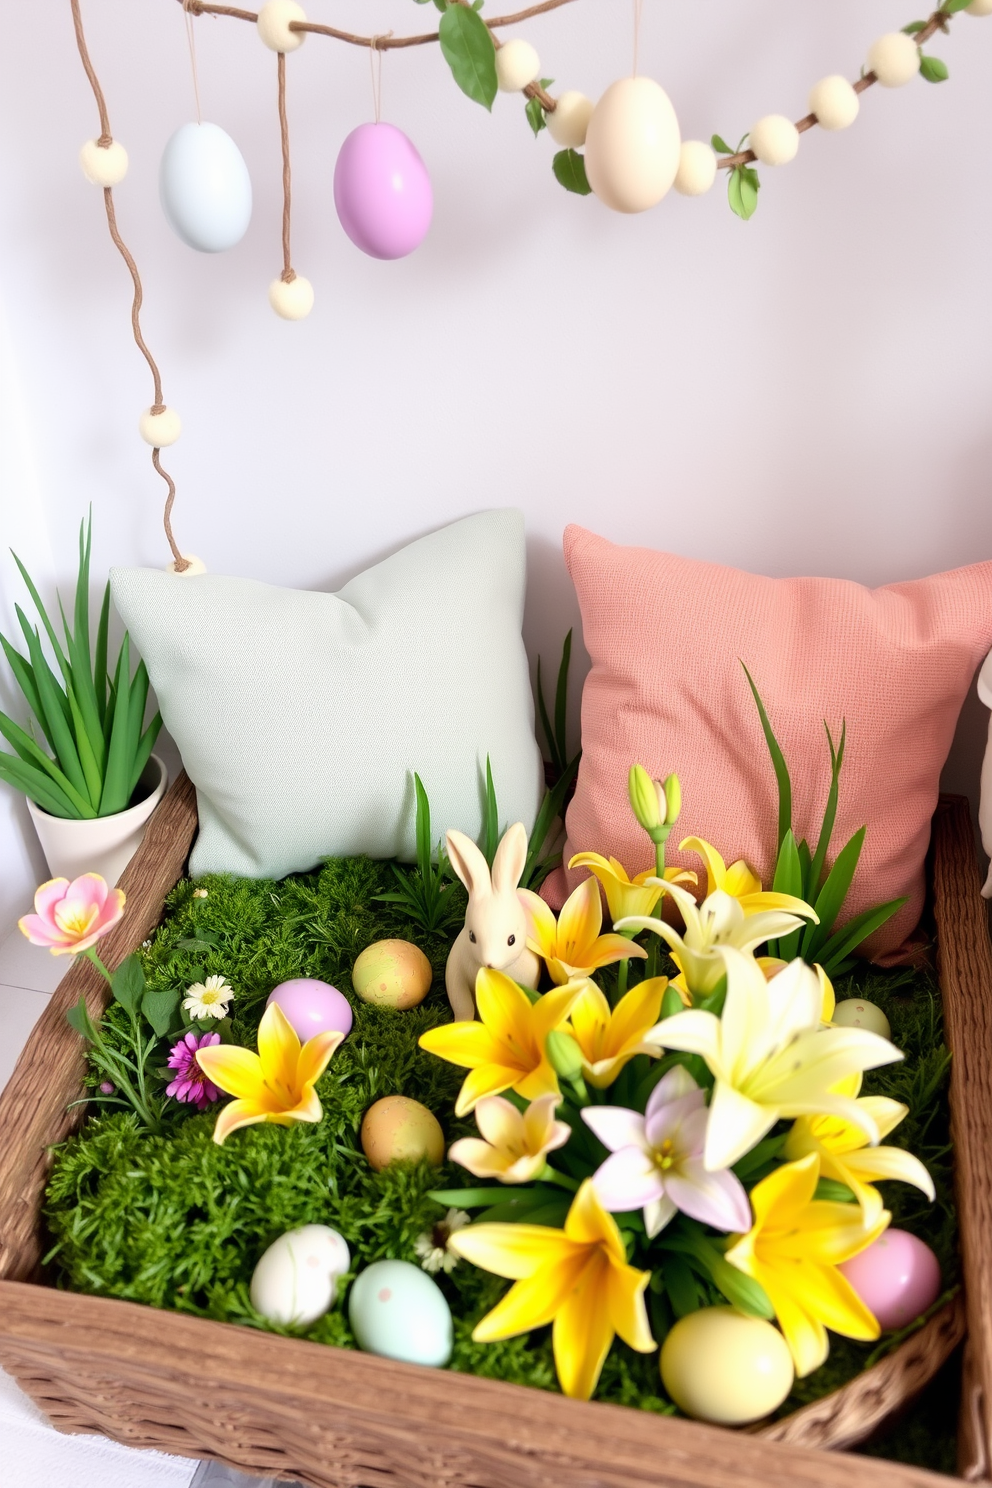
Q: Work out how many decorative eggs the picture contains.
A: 11